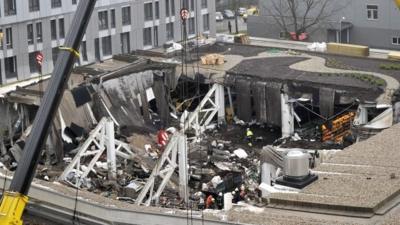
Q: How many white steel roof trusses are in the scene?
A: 3